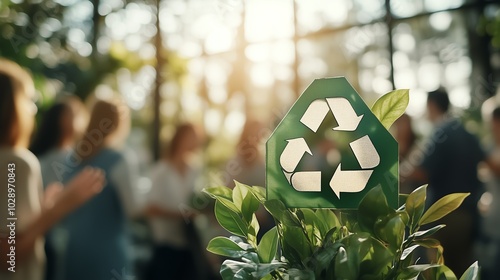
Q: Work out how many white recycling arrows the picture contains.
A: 3